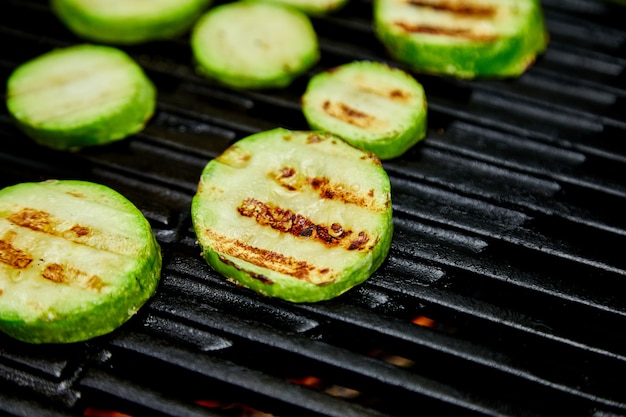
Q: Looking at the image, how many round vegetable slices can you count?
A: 8